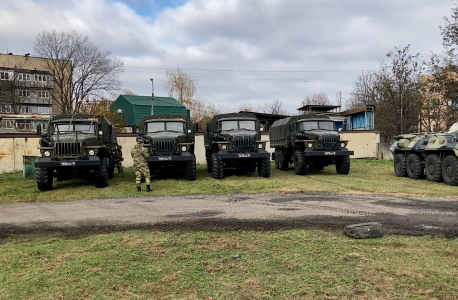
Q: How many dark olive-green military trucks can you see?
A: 4